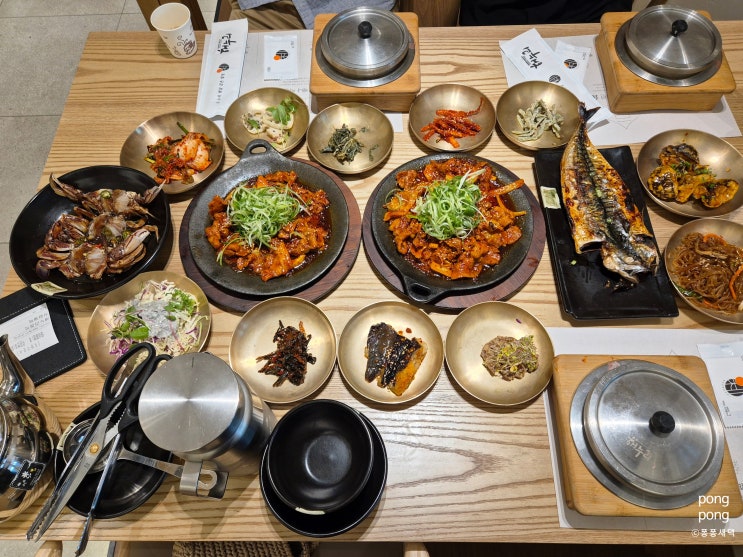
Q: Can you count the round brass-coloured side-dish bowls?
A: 11